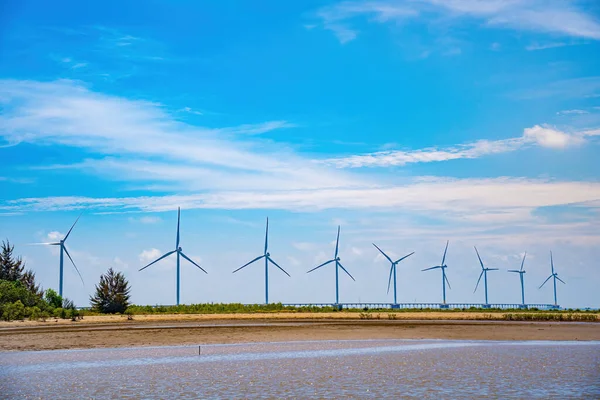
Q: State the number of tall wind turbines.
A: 9